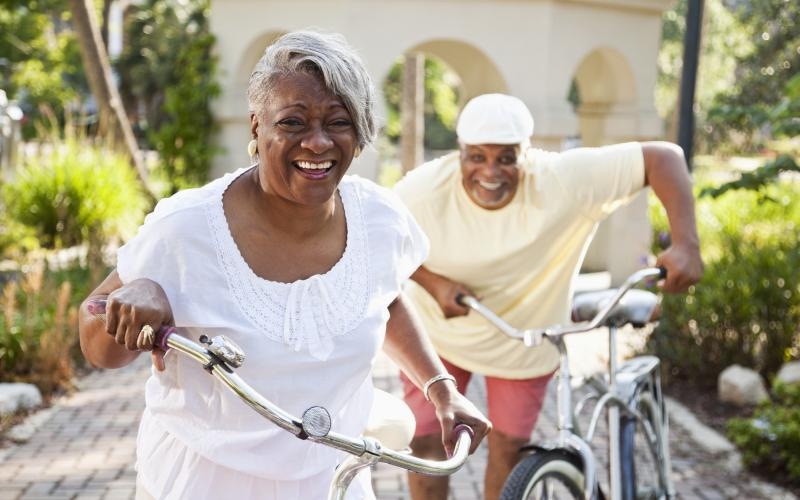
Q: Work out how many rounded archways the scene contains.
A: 3